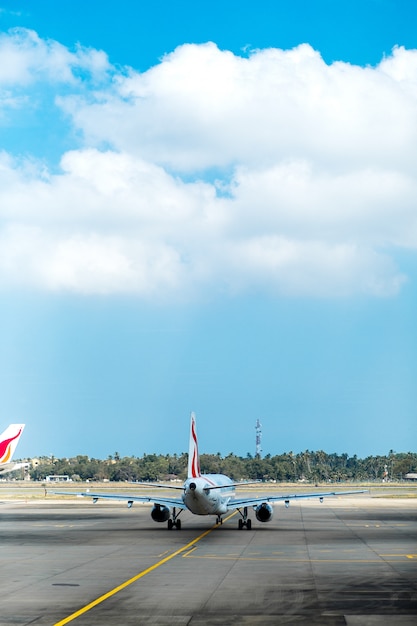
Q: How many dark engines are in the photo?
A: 2